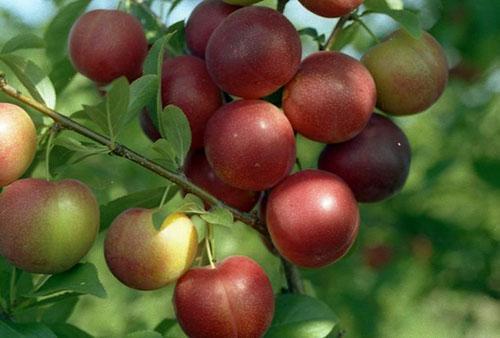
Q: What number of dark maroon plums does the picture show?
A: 1